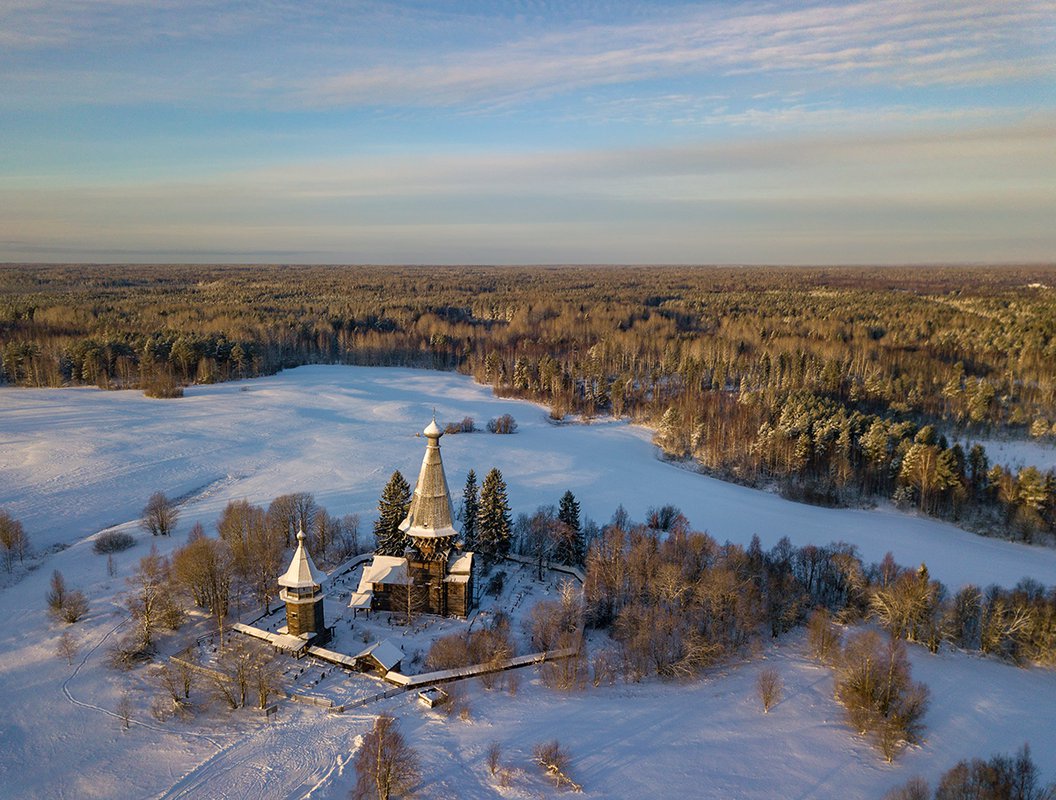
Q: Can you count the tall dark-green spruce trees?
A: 4